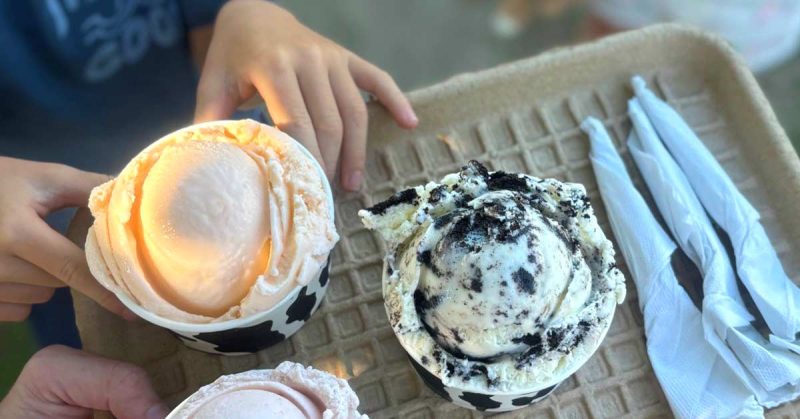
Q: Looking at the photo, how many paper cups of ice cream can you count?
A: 3